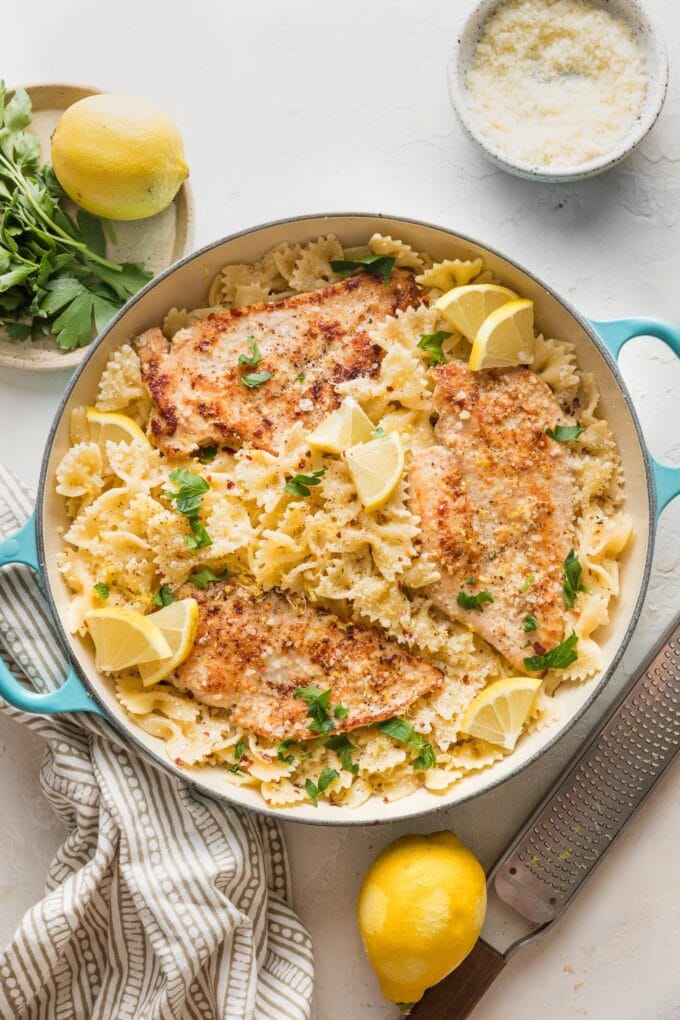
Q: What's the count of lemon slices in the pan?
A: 8